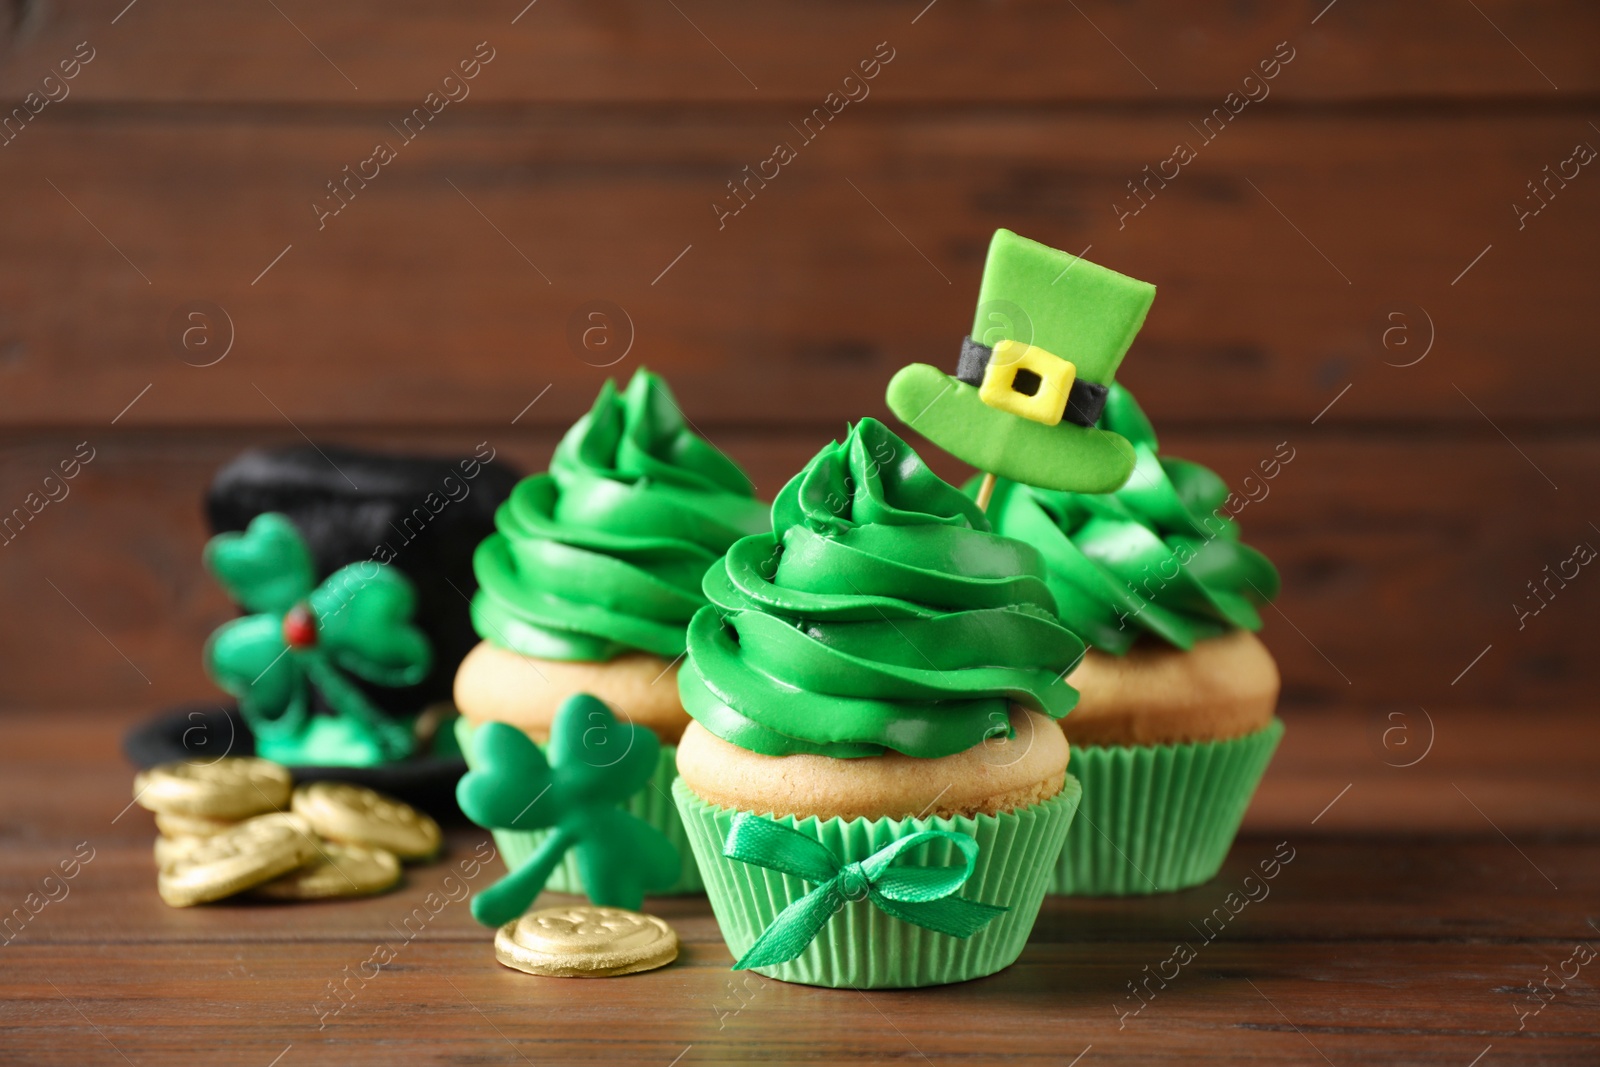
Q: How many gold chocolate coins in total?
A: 7